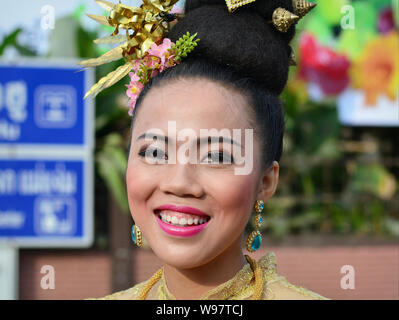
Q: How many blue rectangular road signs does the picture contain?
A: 2